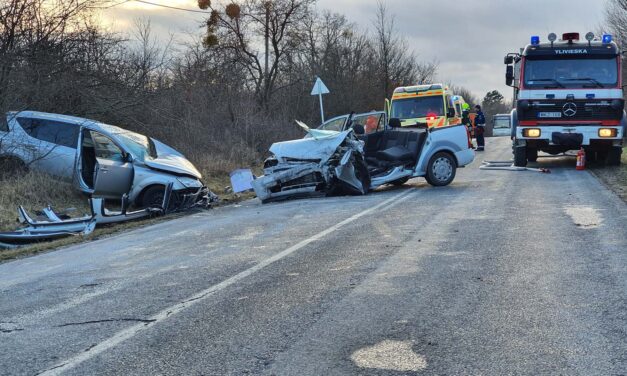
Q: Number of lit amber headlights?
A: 2